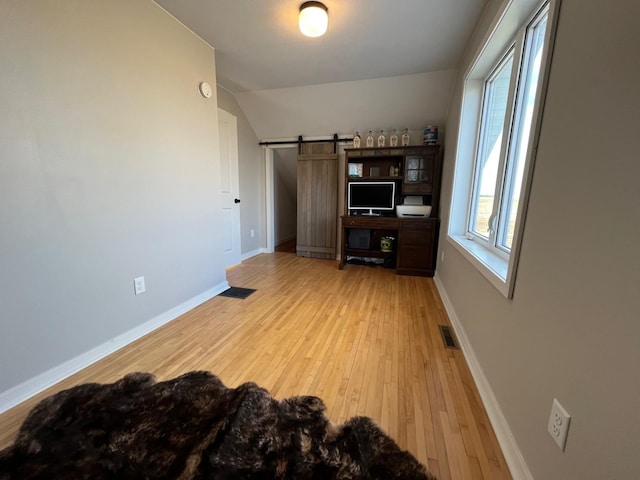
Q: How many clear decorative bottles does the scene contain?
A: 5